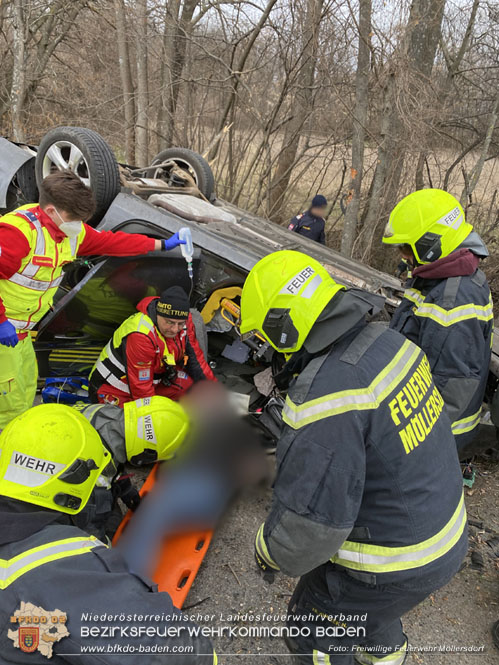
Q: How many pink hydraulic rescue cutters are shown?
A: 0